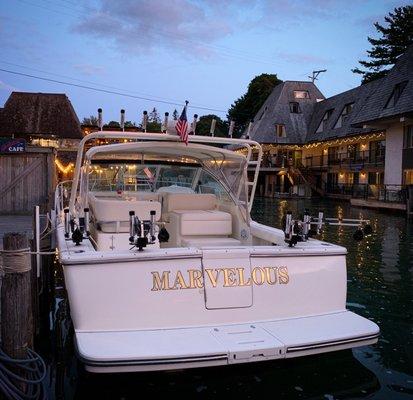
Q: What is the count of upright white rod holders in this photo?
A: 8